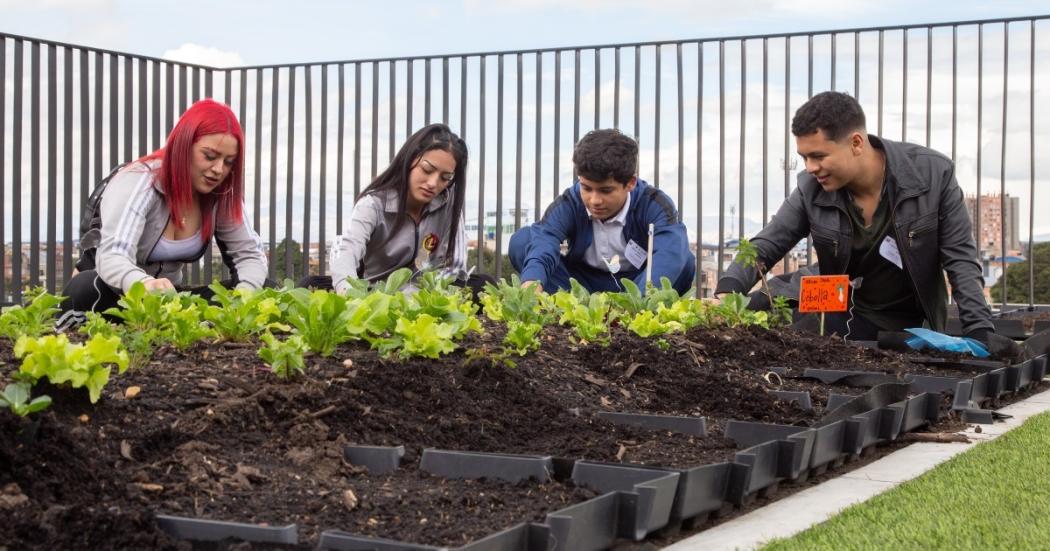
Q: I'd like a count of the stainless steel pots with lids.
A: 0